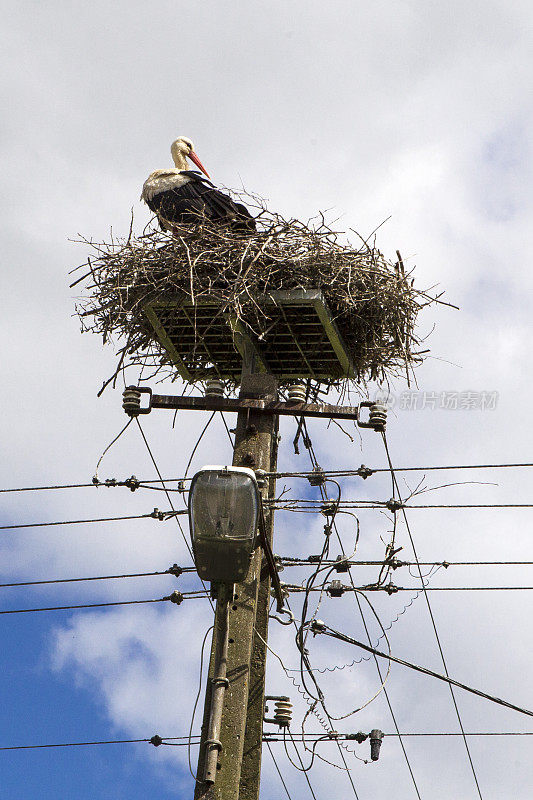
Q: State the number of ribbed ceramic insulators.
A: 5